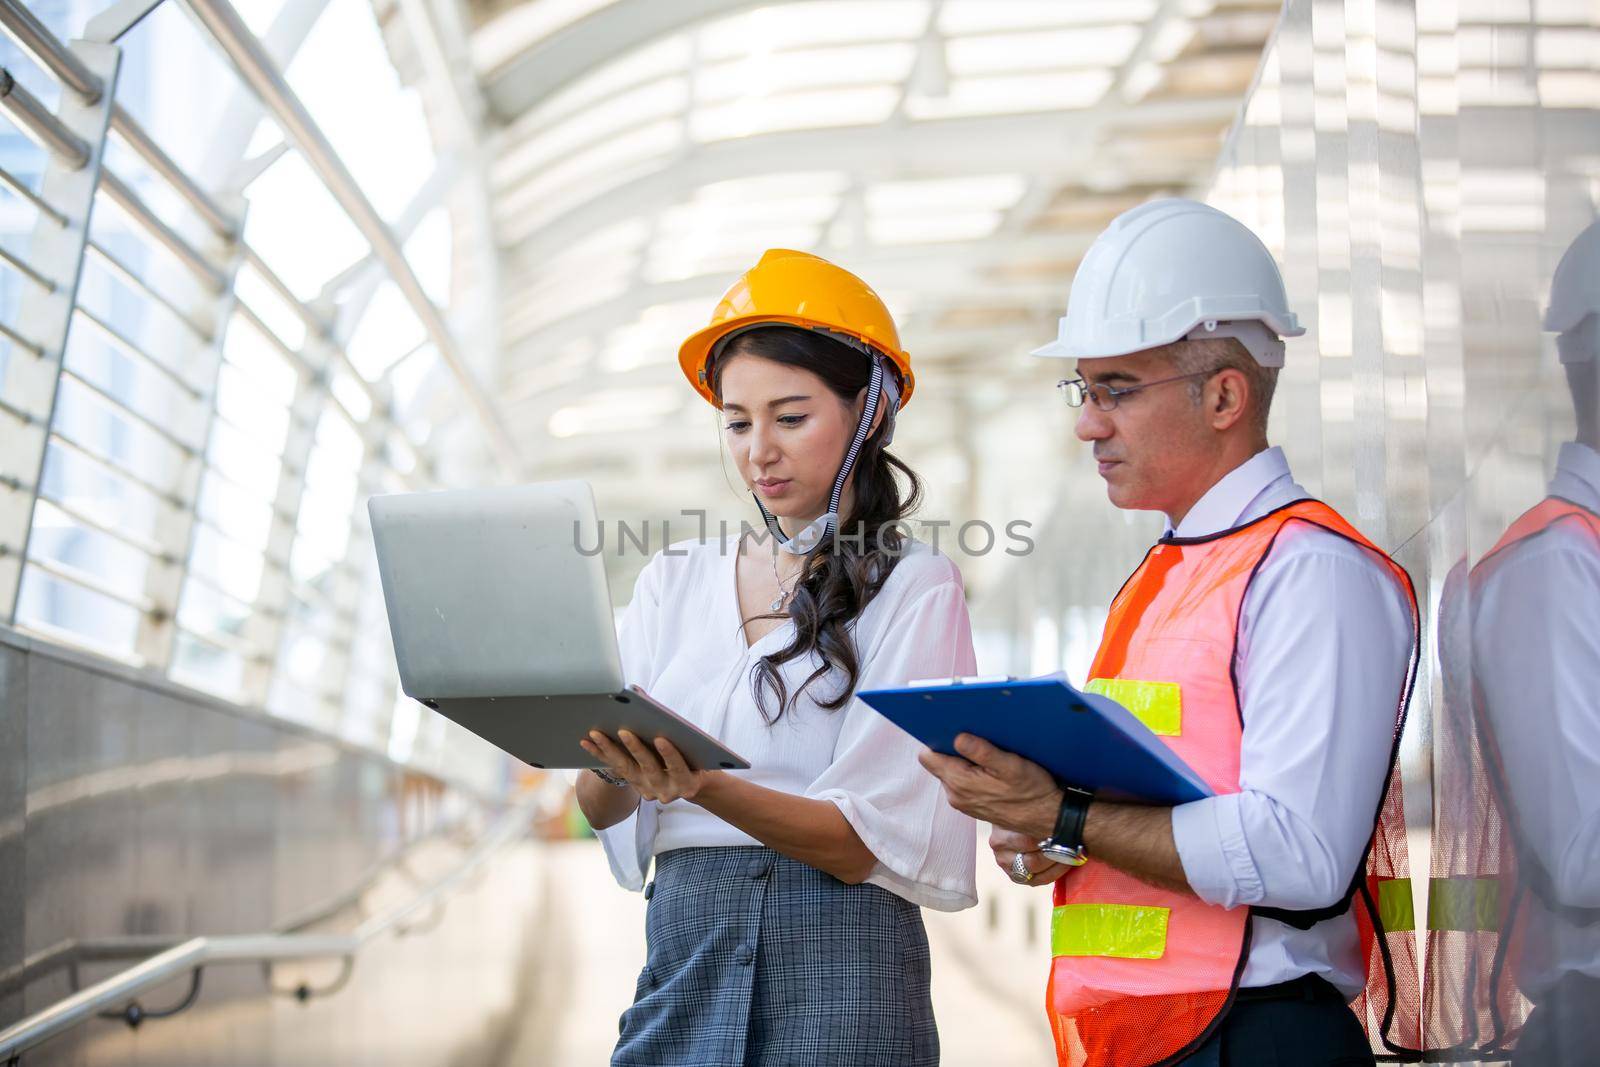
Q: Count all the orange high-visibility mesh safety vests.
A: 1